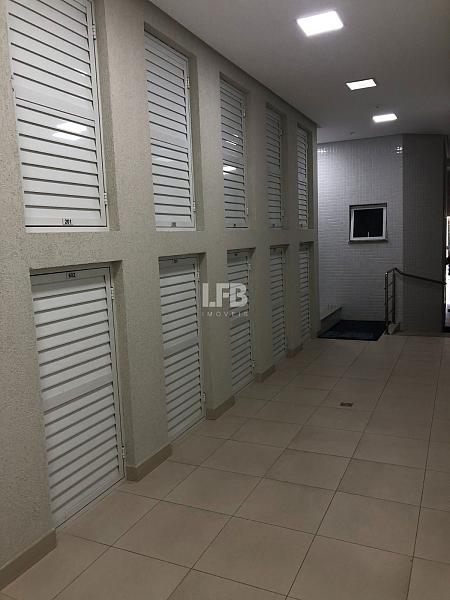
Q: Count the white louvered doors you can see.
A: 10